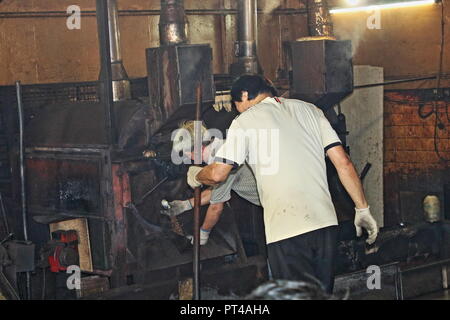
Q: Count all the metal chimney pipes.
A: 4